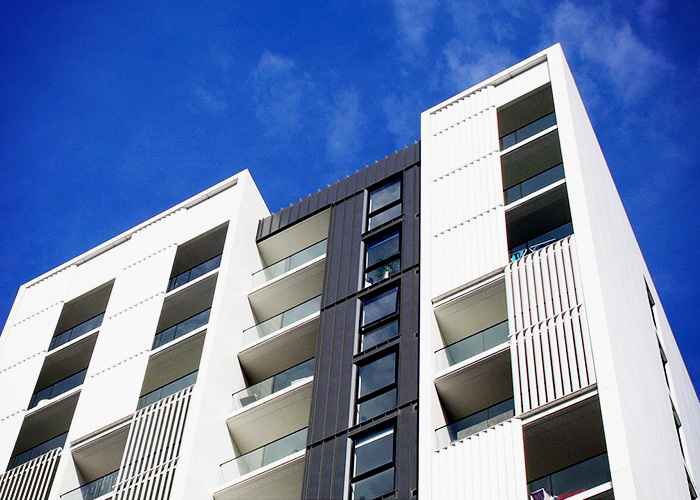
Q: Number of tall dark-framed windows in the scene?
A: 5